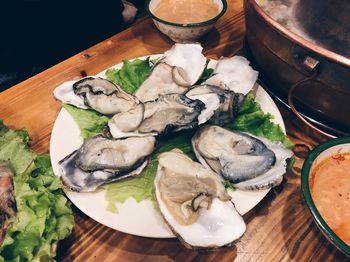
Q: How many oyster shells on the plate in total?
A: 7